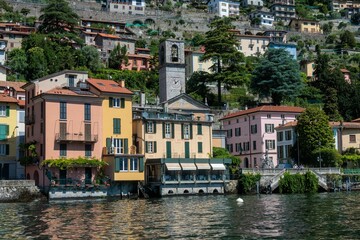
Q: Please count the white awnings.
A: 4